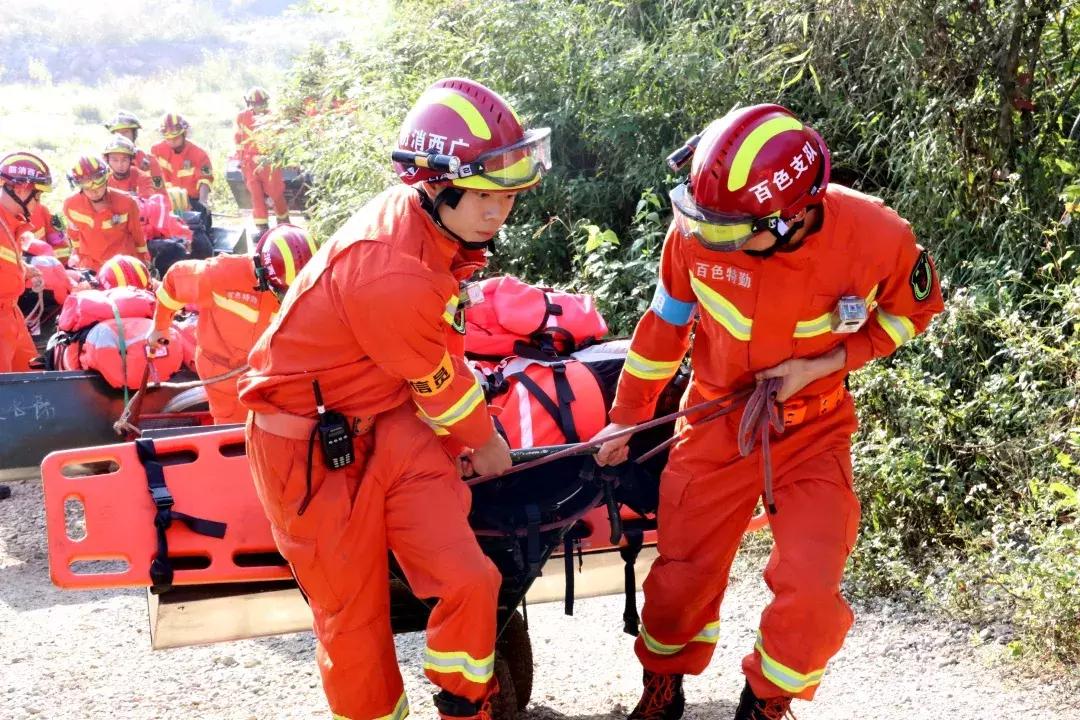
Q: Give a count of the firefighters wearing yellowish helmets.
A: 2